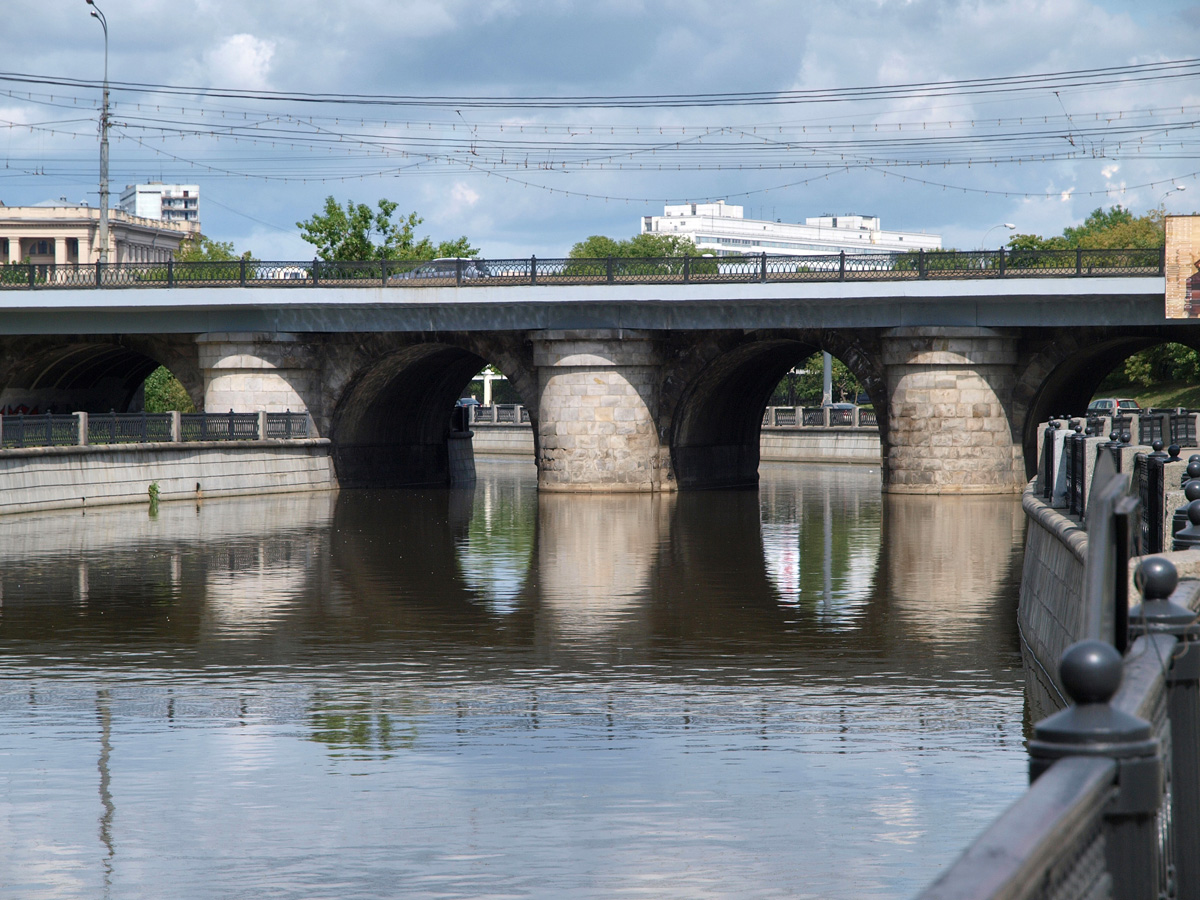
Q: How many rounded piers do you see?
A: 3